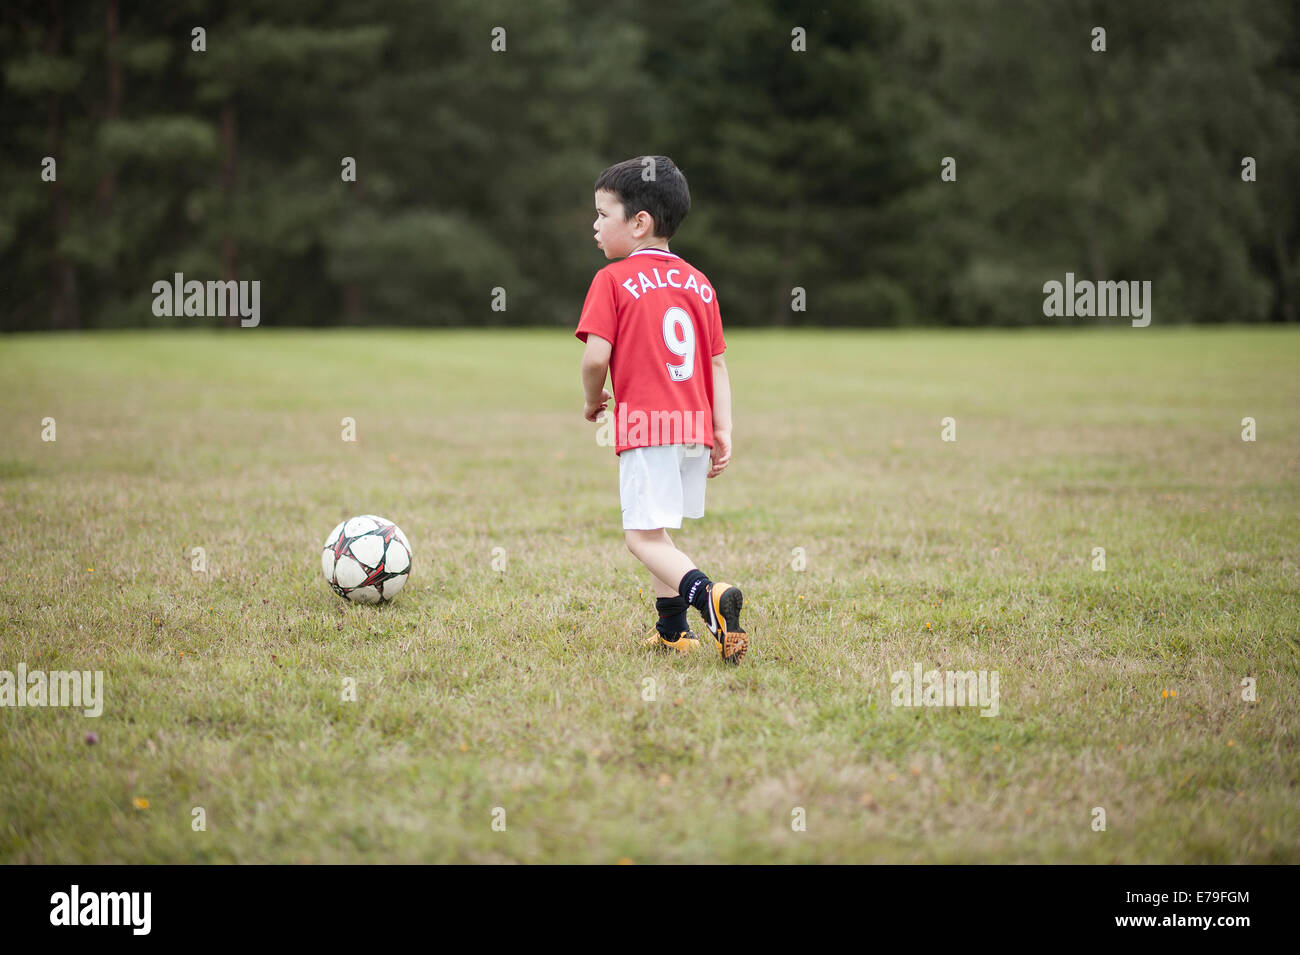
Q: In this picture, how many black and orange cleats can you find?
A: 2